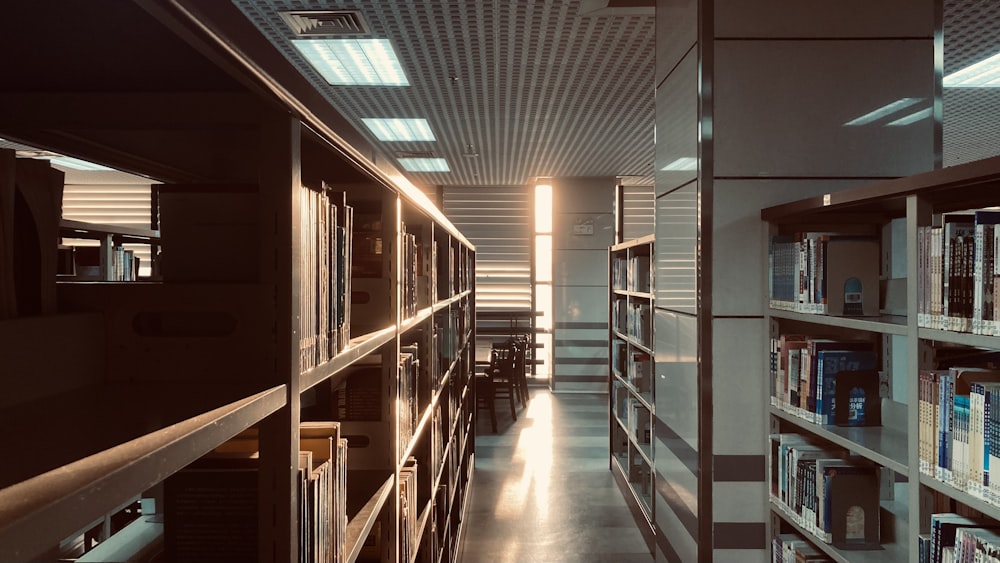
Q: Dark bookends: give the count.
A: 3